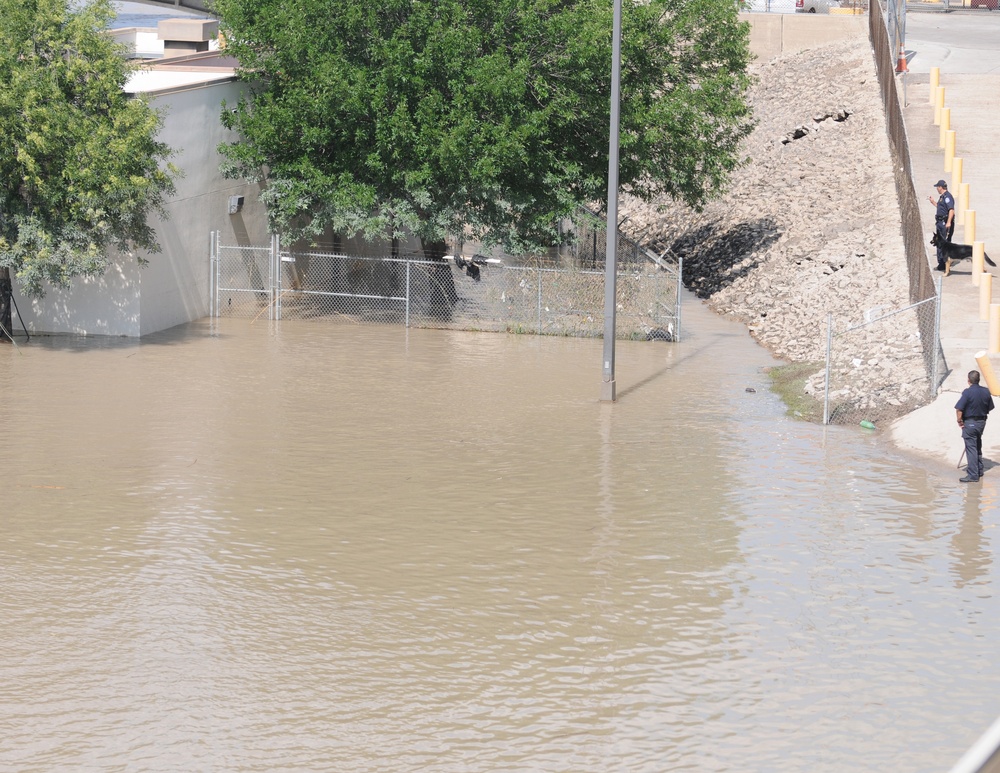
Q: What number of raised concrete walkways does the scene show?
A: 1